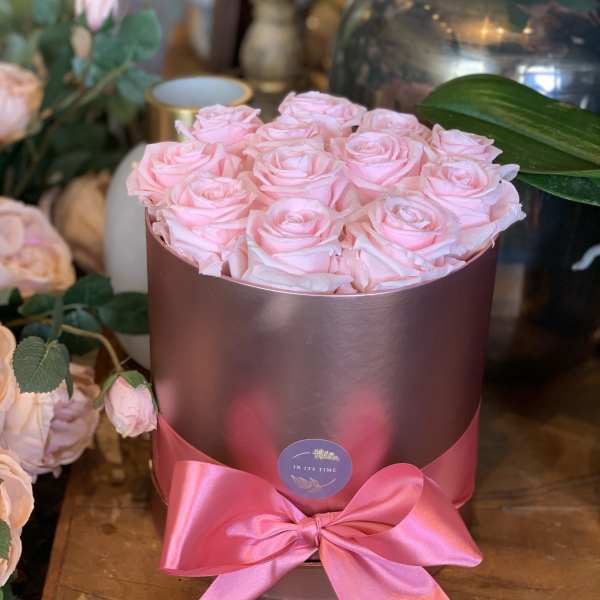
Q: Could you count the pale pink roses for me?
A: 12